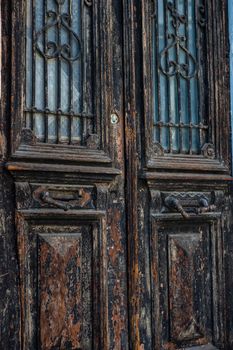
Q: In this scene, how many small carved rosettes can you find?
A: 4